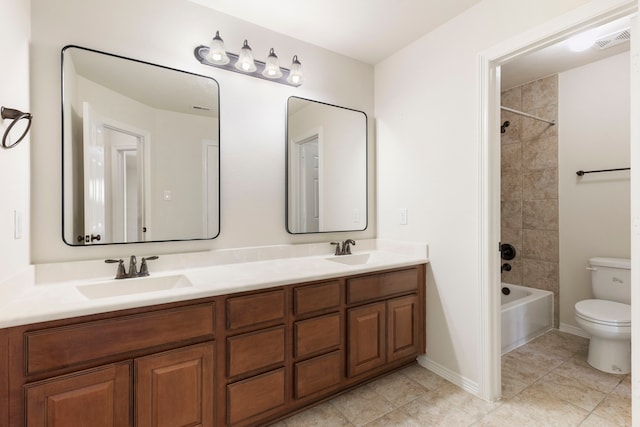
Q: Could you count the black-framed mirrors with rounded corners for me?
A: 2